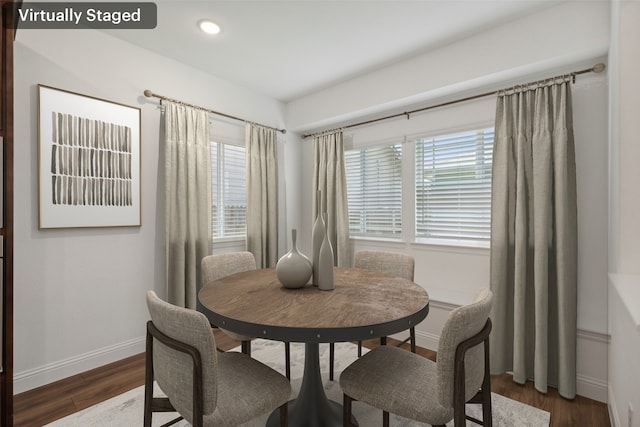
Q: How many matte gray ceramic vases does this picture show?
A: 3